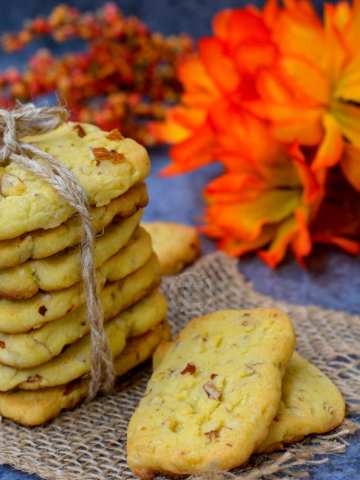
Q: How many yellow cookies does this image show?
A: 10